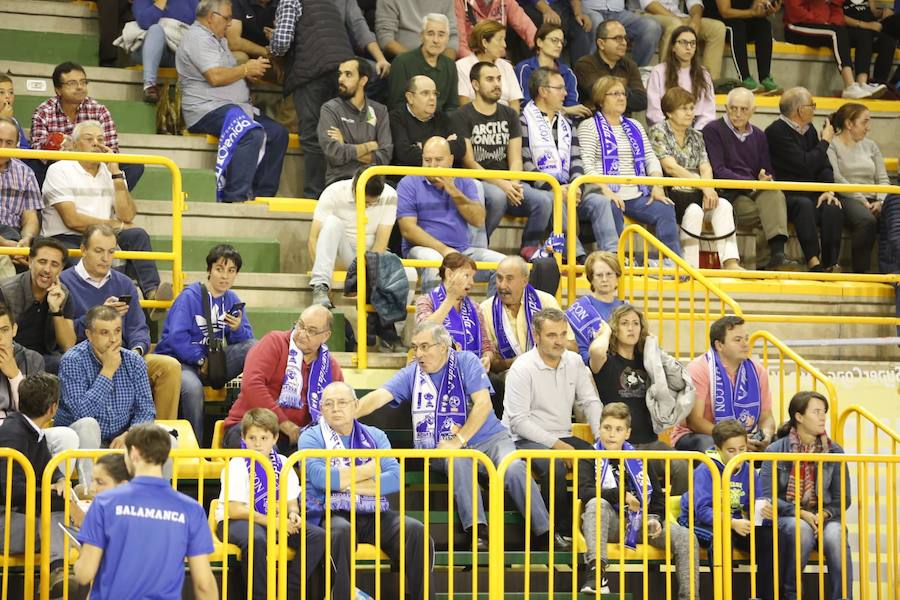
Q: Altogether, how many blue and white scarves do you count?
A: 12